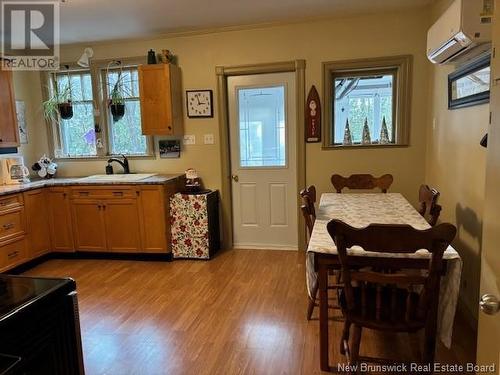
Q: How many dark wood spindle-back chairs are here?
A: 4